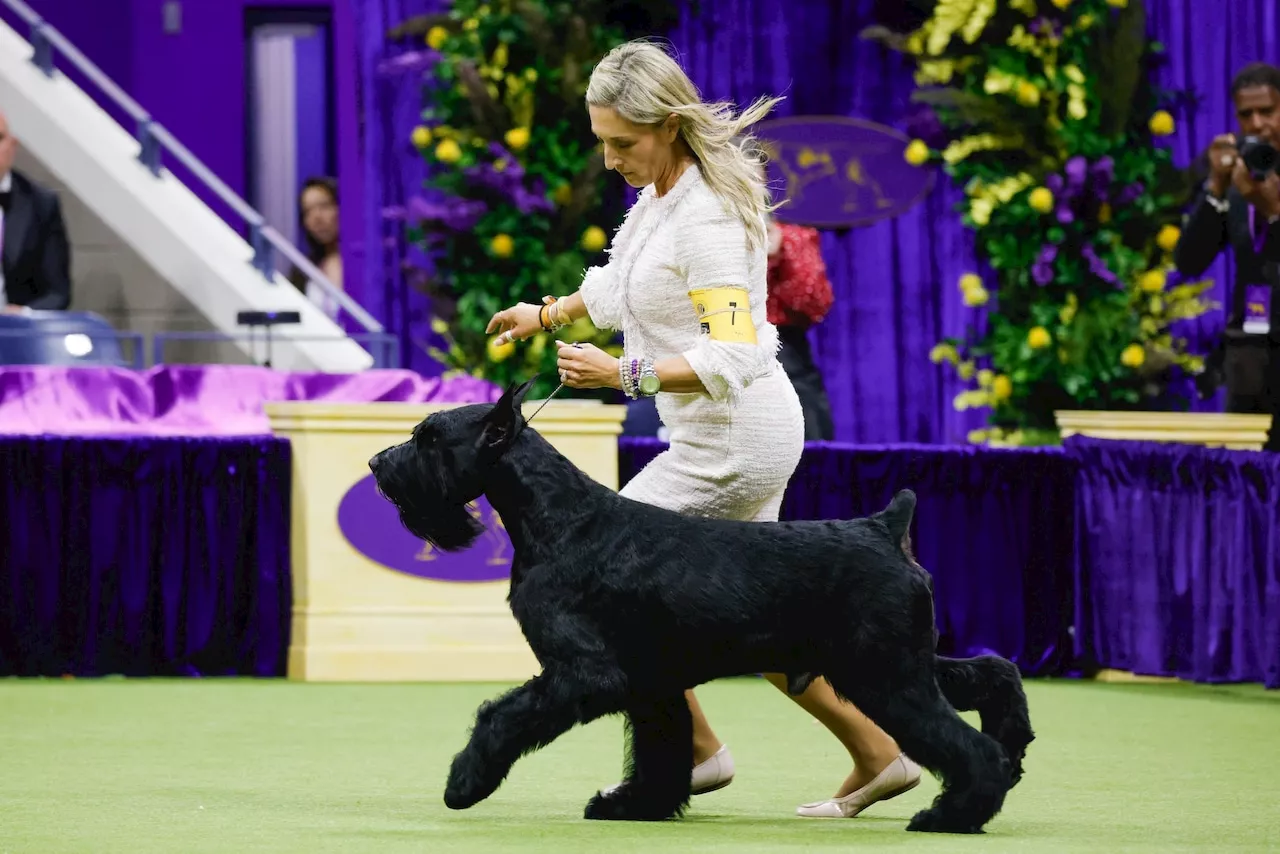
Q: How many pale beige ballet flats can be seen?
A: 2